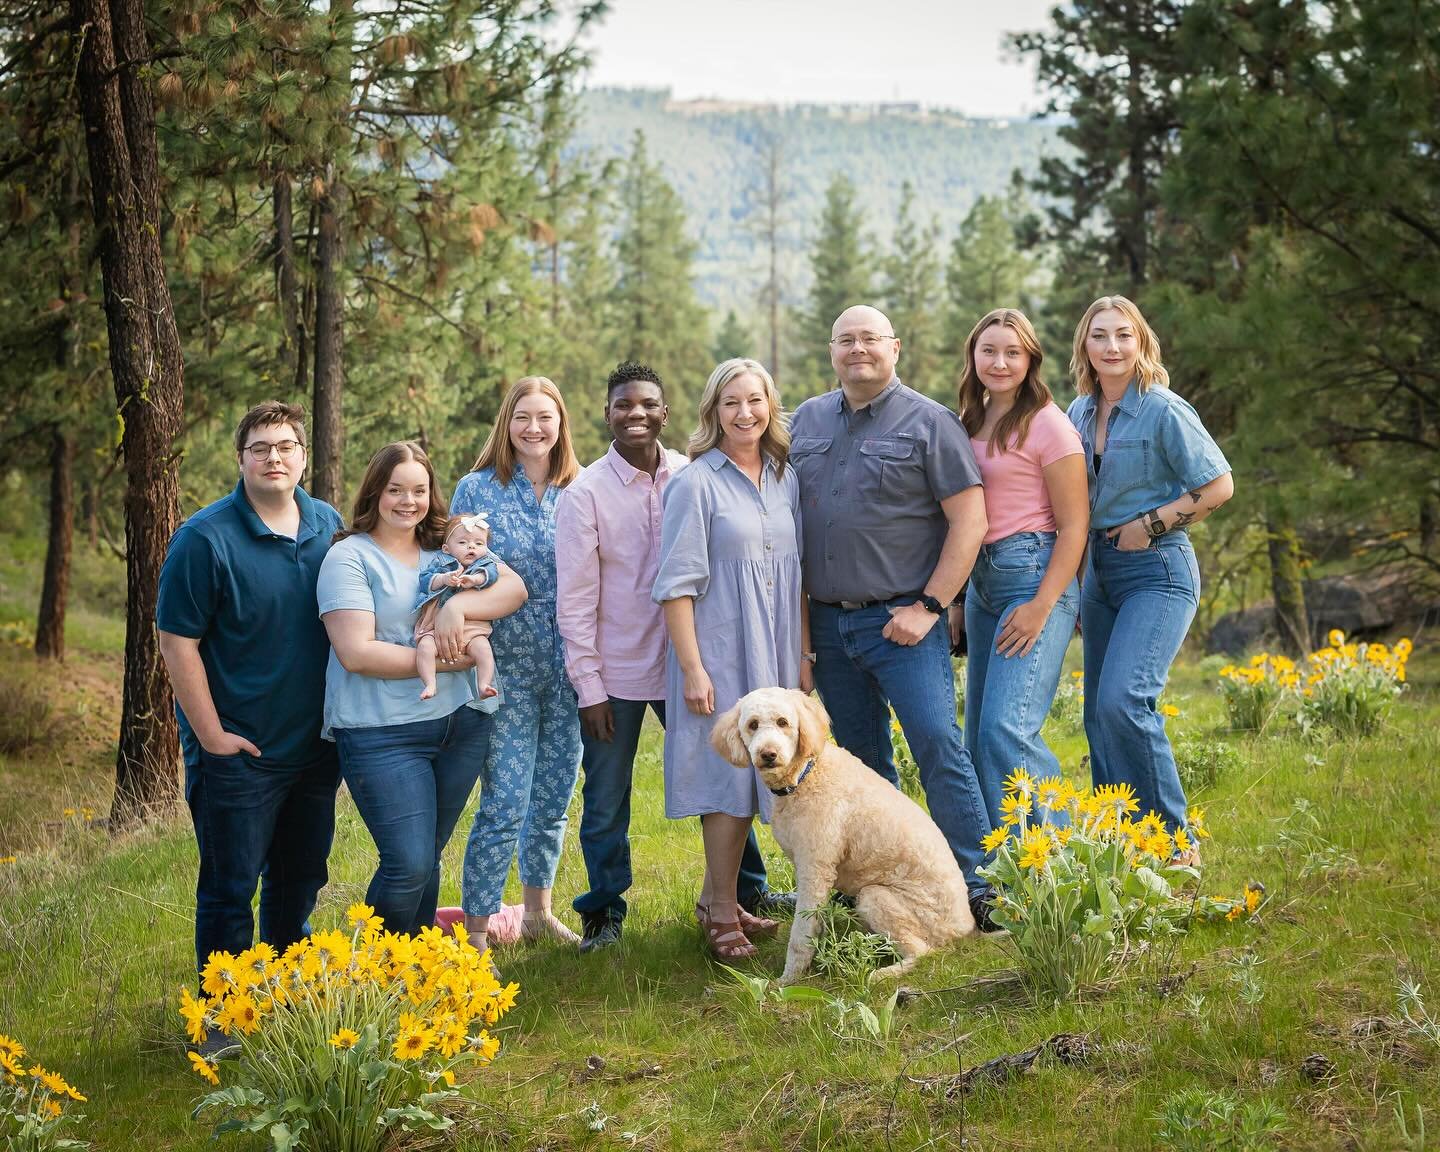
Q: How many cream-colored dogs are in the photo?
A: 1